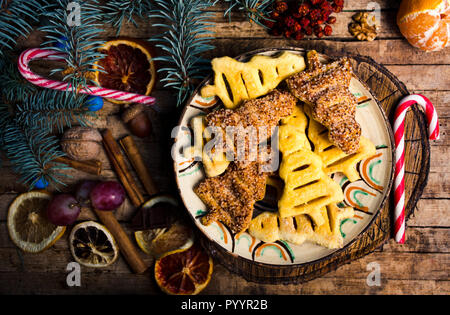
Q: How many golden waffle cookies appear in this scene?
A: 5